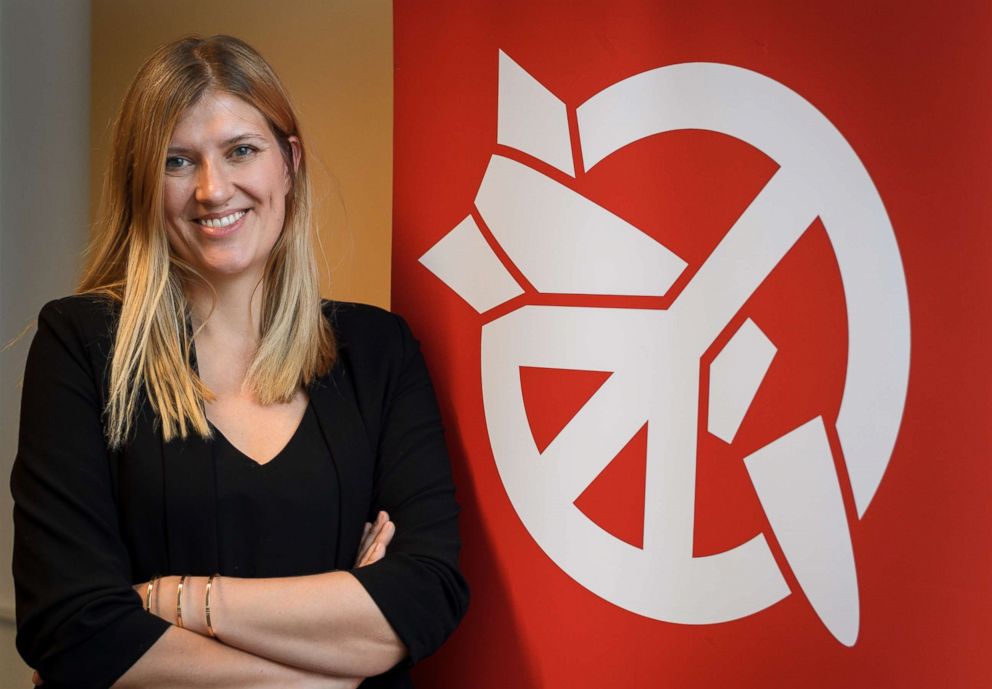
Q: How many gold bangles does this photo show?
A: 3